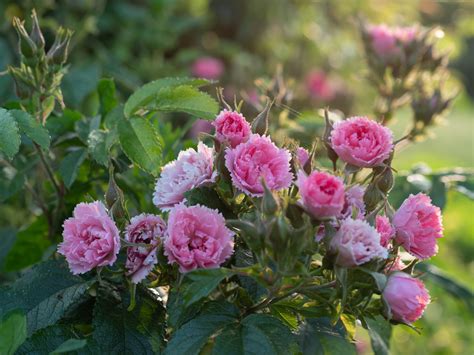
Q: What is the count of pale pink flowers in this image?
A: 2